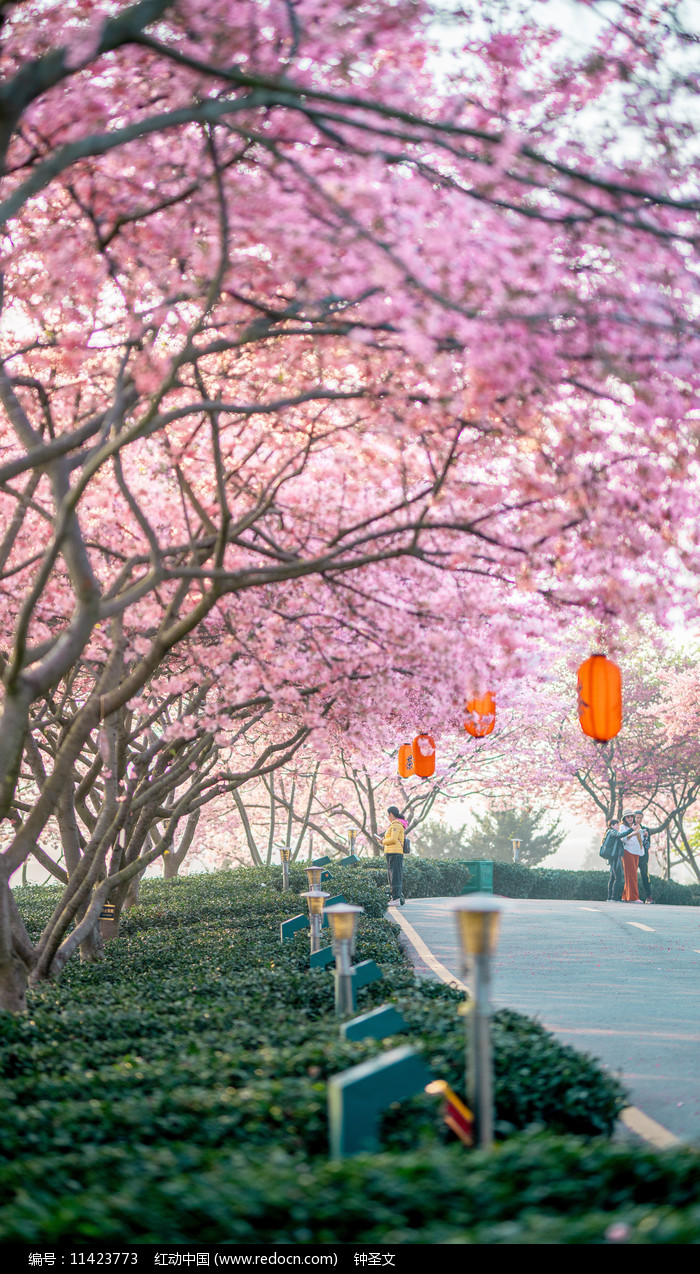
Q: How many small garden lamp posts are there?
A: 7